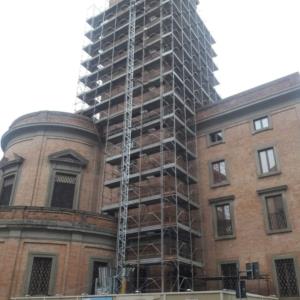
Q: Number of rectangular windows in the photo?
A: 12